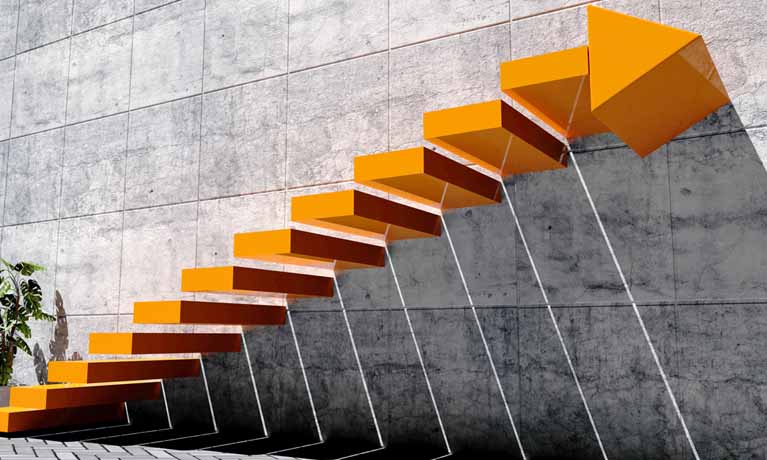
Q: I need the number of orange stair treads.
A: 11